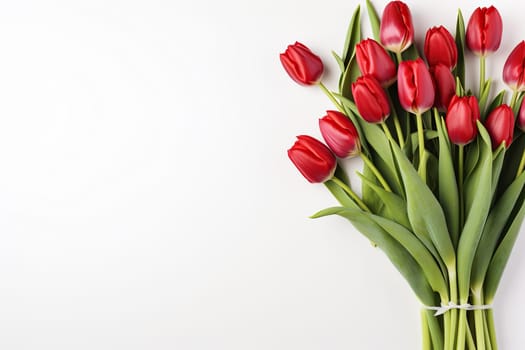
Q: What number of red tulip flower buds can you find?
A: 14